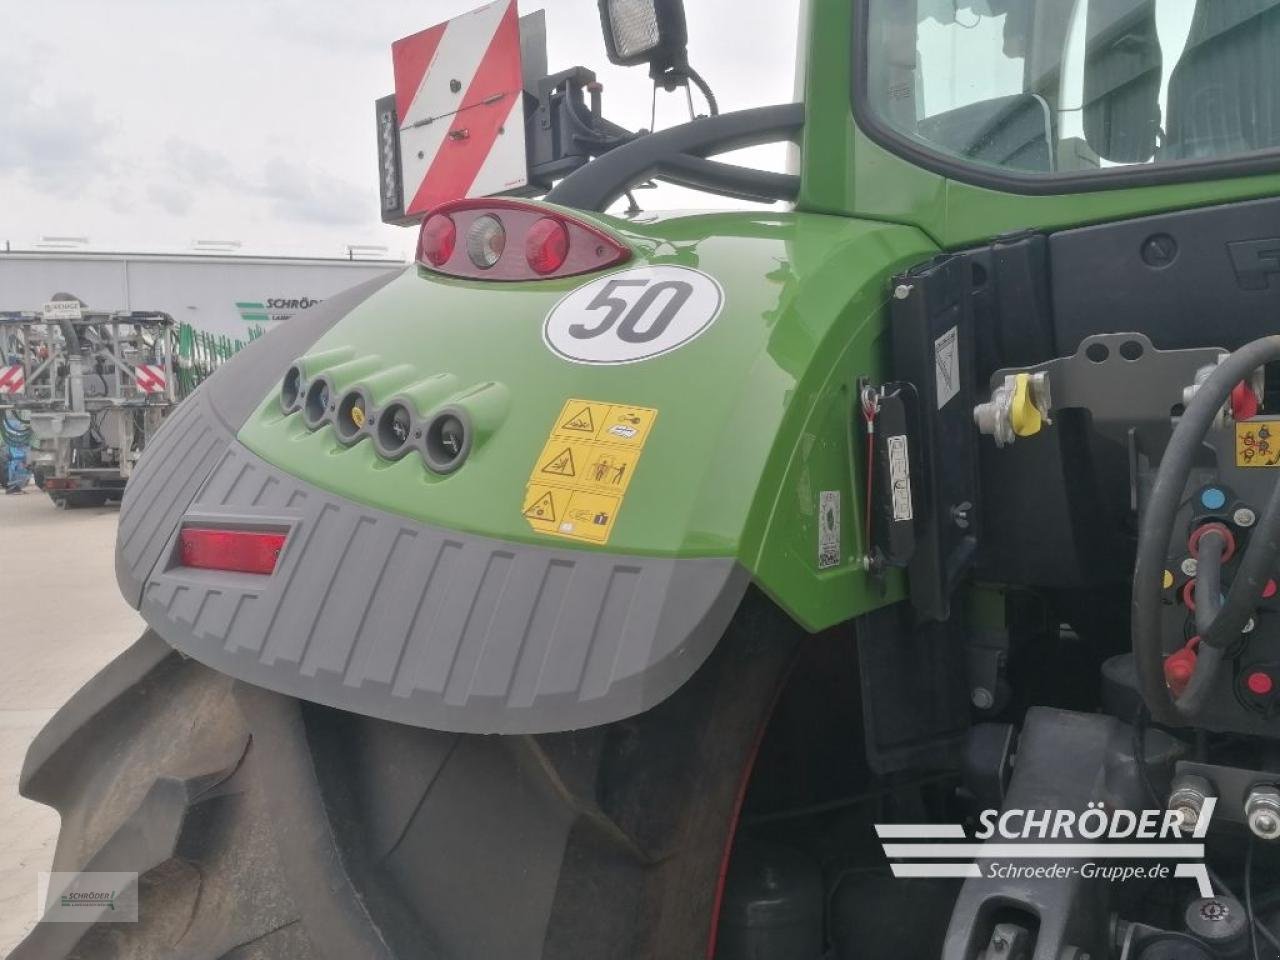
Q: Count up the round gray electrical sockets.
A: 5